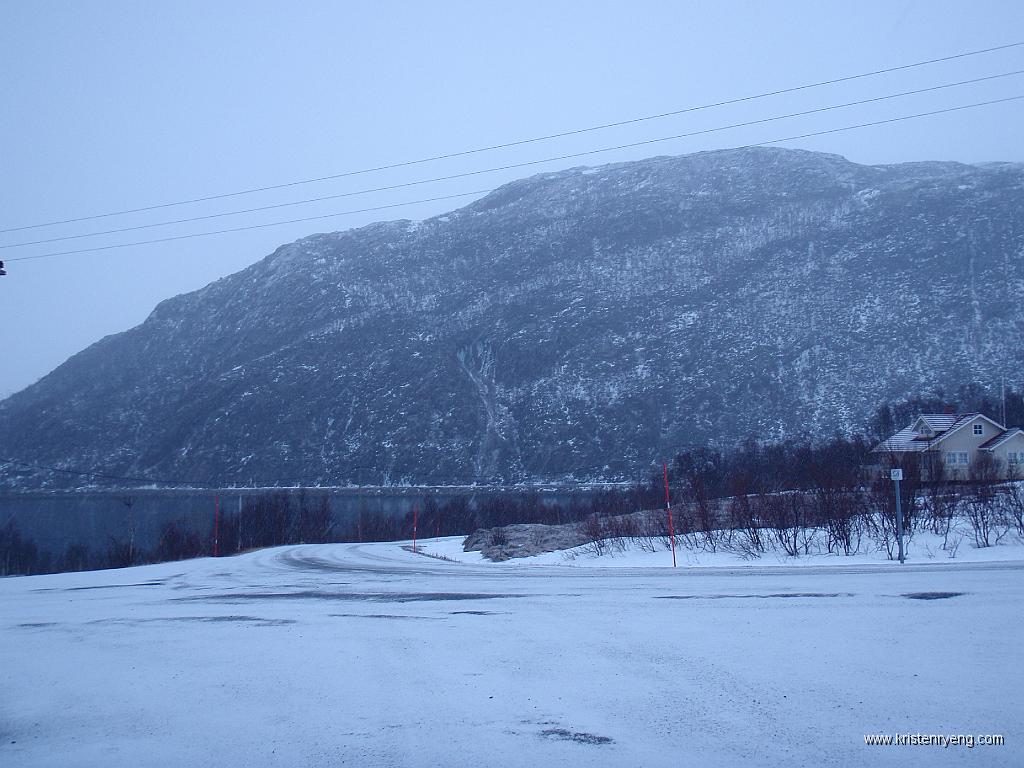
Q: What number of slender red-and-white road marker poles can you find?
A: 3